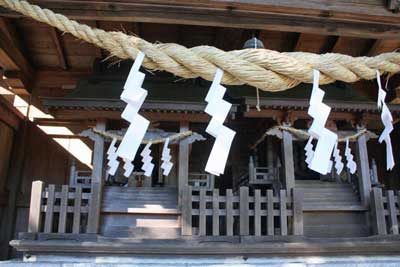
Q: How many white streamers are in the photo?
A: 11